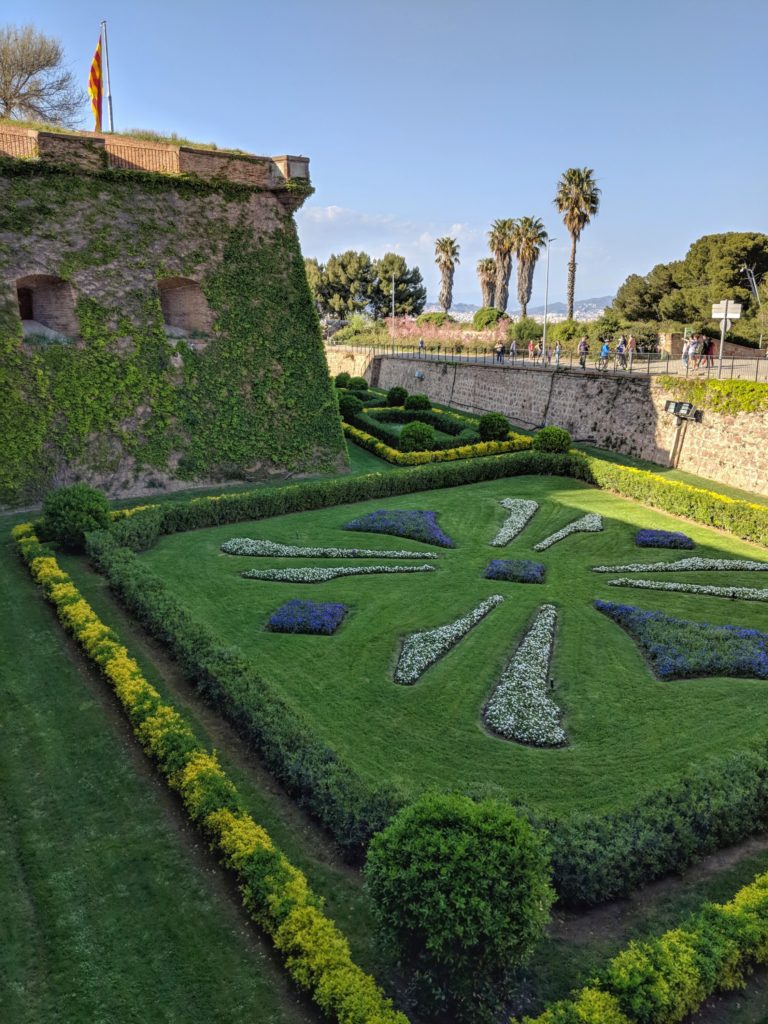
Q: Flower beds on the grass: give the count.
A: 13